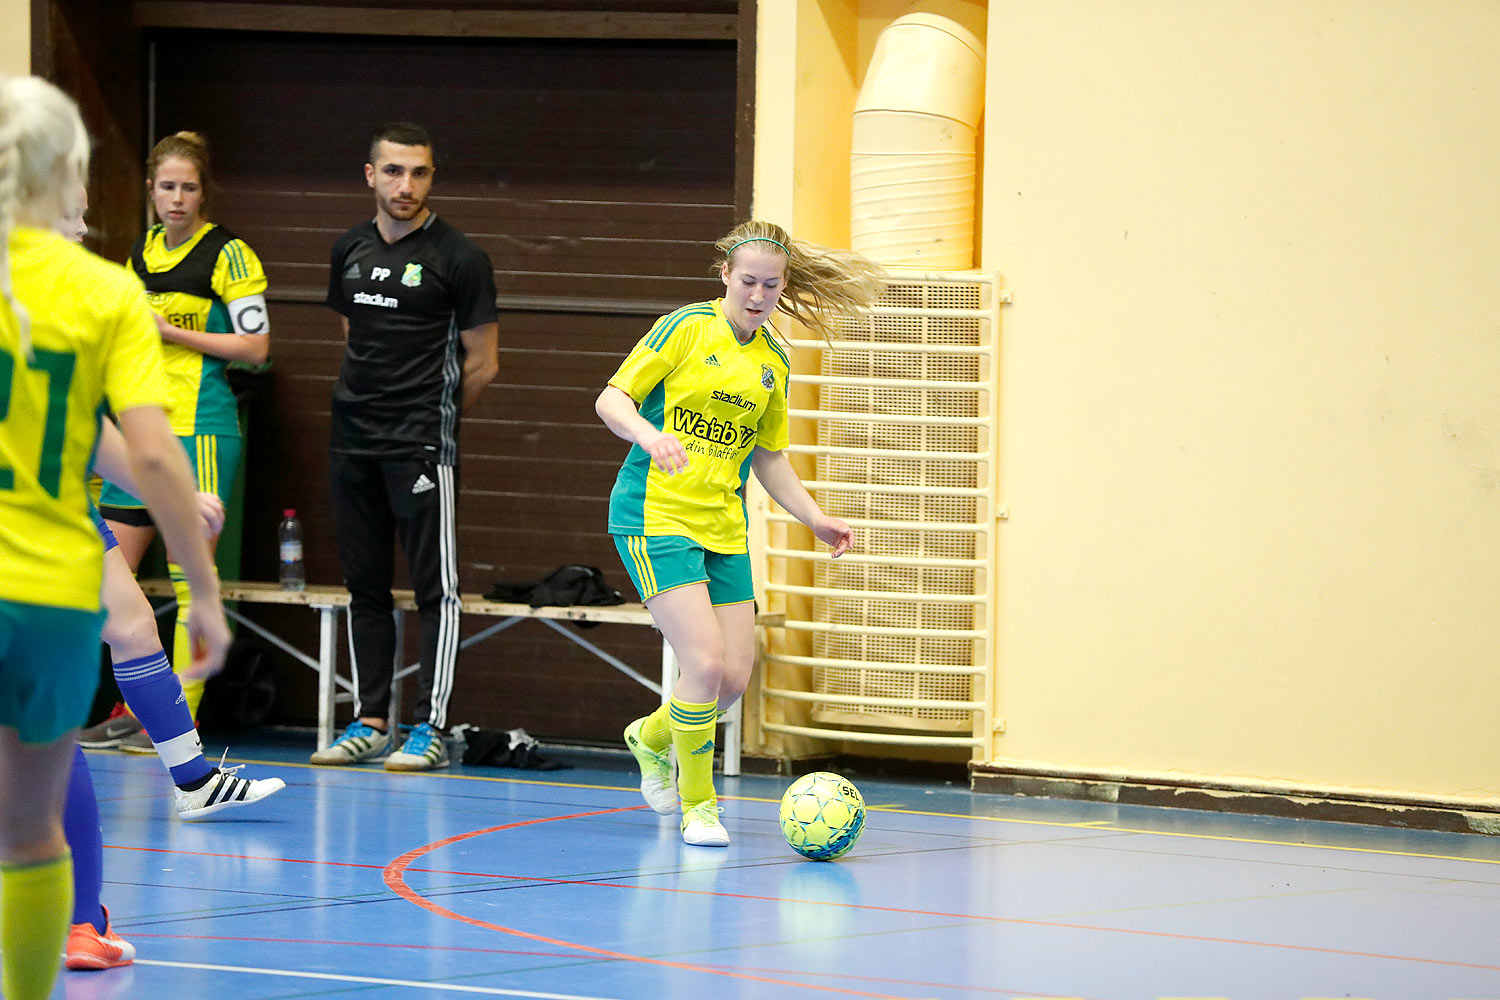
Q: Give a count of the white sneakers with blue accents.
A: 2